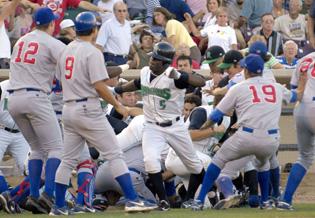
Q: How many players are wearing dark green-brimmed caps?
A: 2